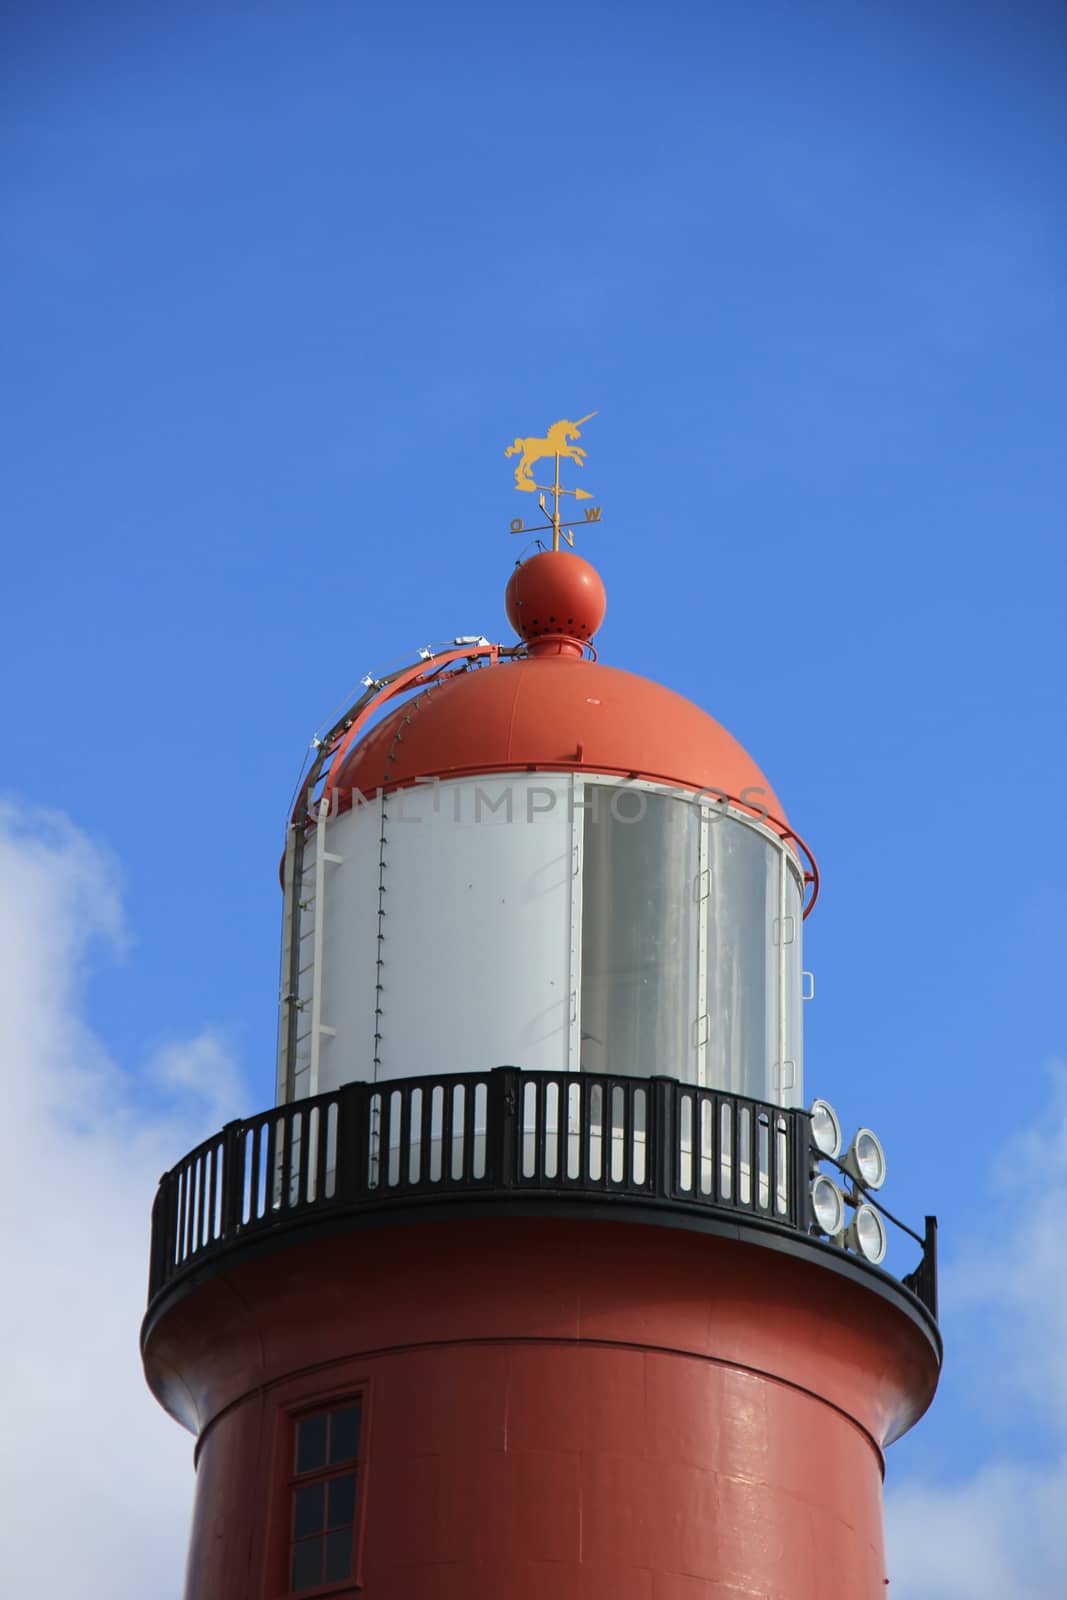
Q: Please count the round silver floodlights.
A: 4